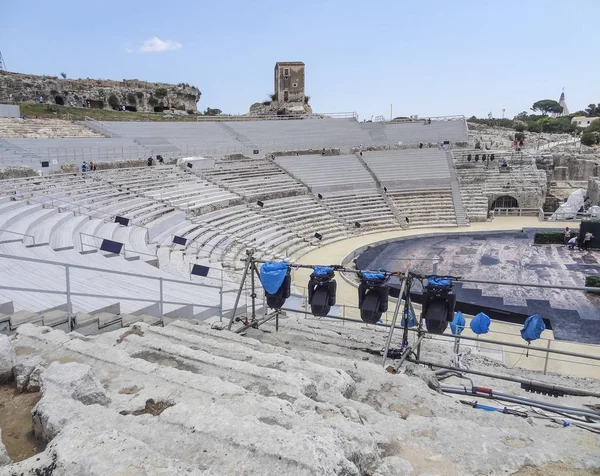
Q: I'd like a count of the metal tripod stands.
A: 2